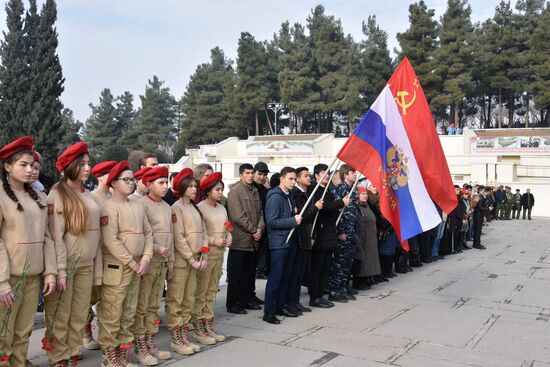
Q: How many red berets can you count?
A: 9